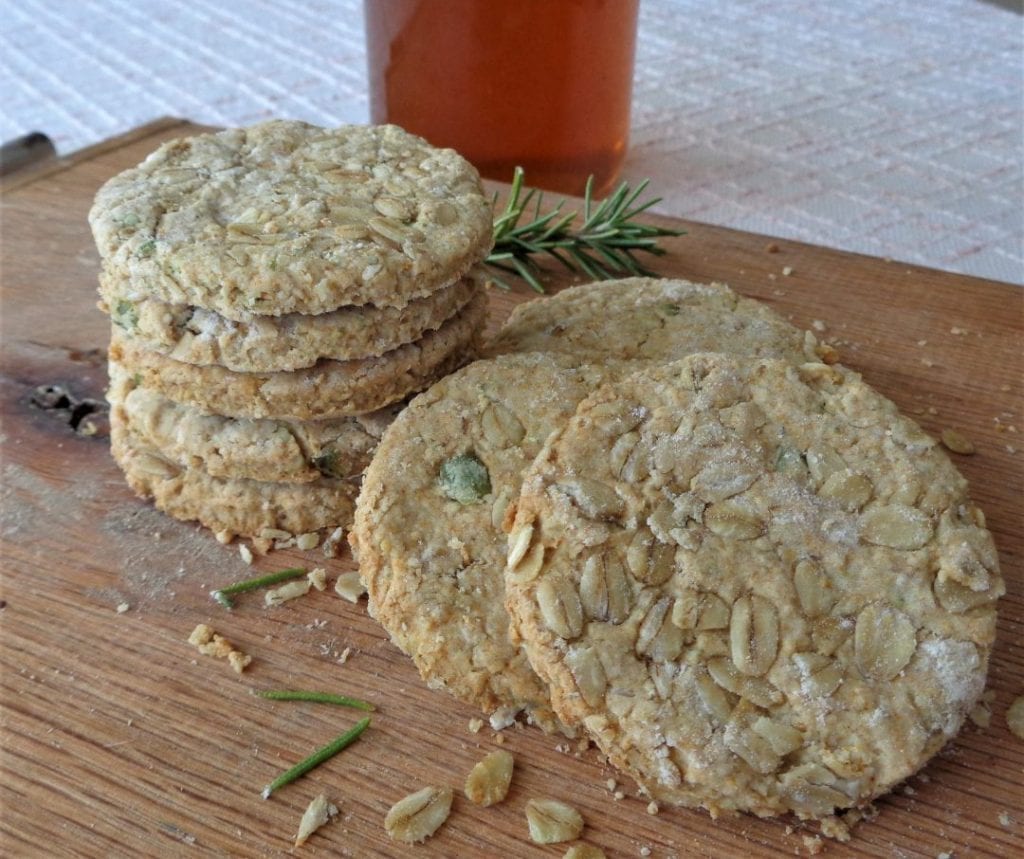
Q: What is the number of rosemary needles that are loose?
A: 3